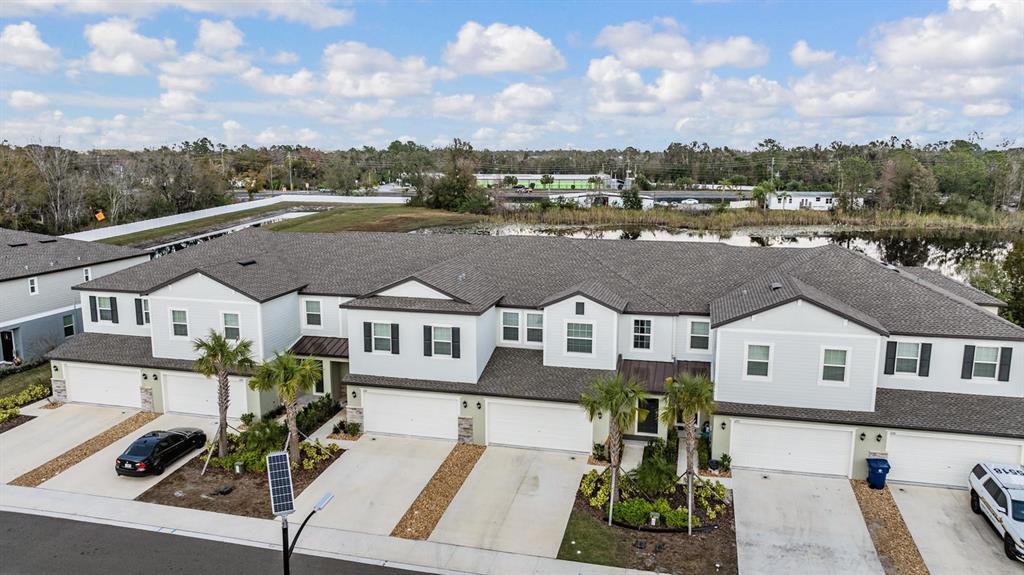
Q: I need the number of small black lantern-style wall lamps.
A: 10